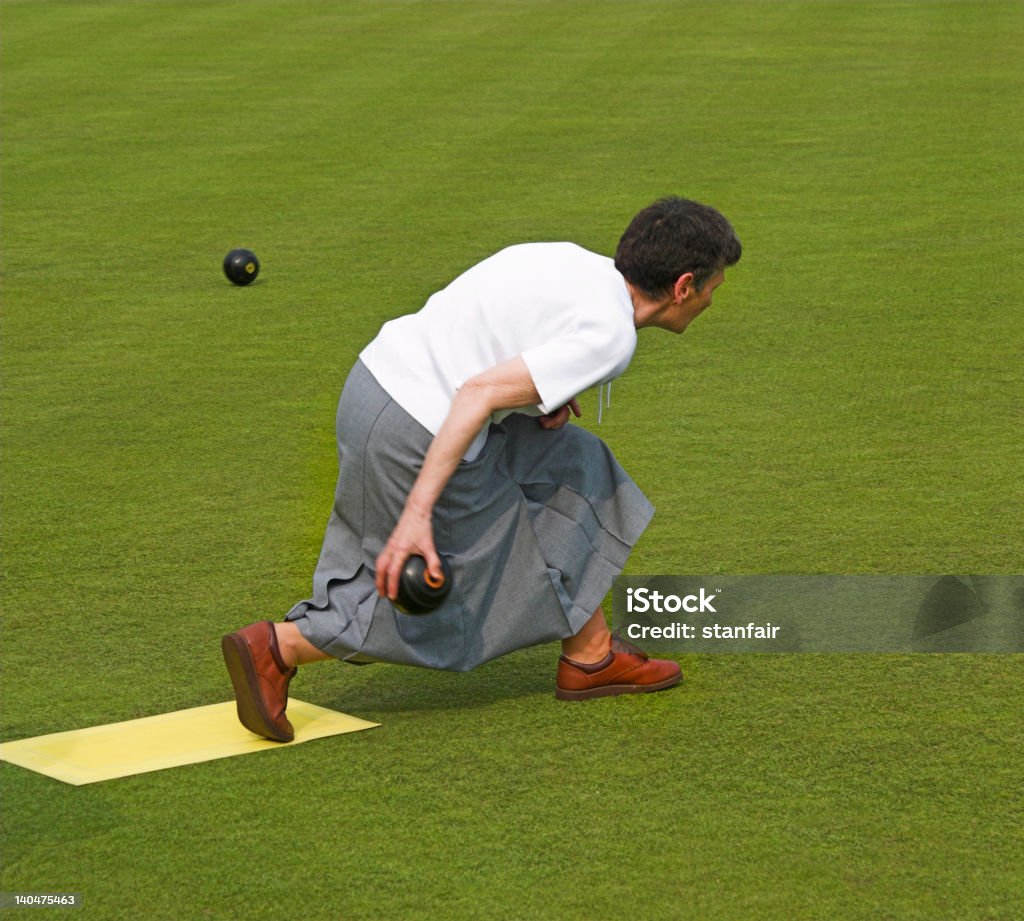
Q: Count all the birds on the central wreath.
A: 0